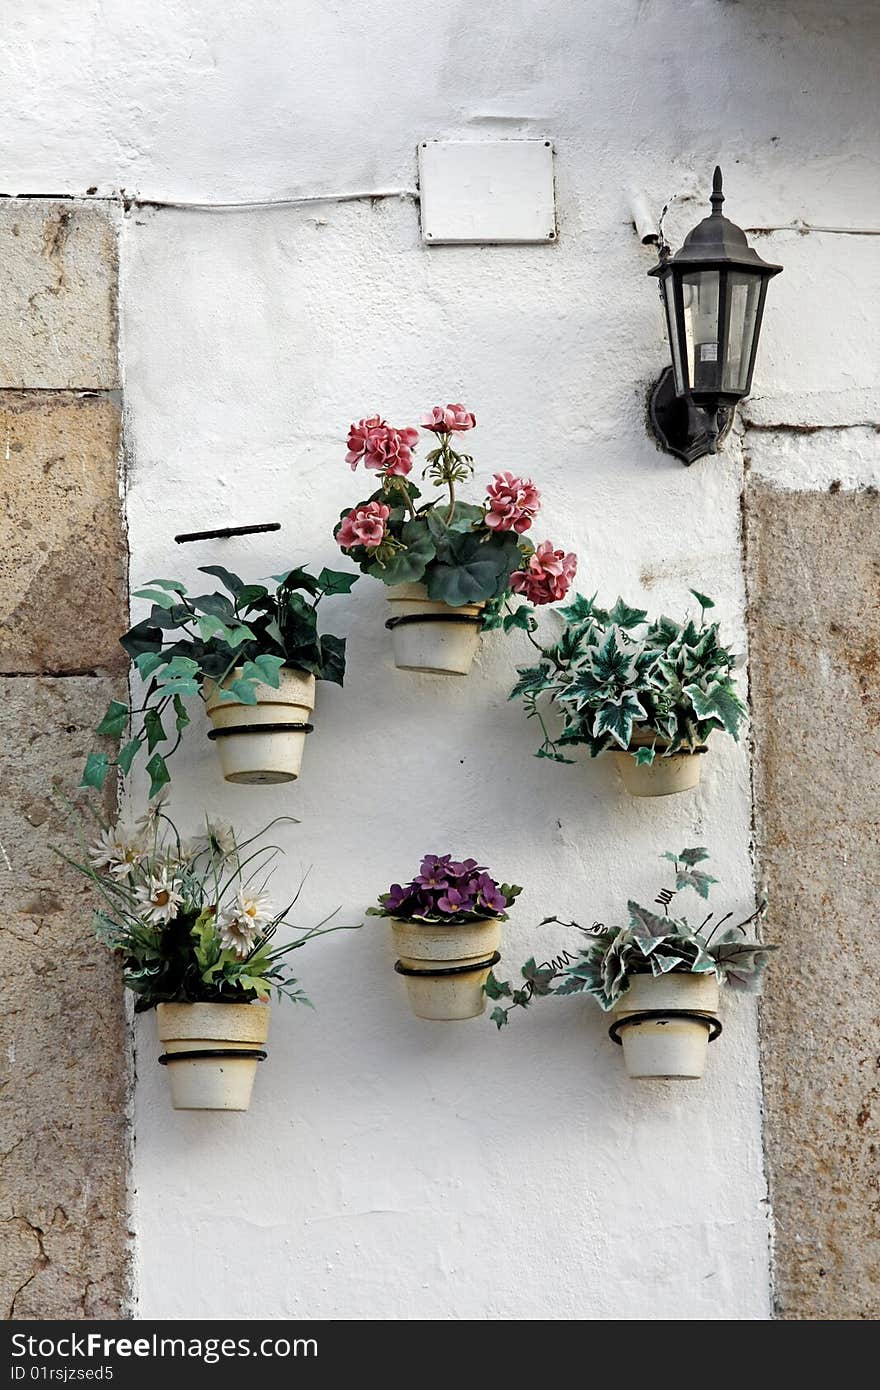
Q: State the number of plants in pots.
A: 6